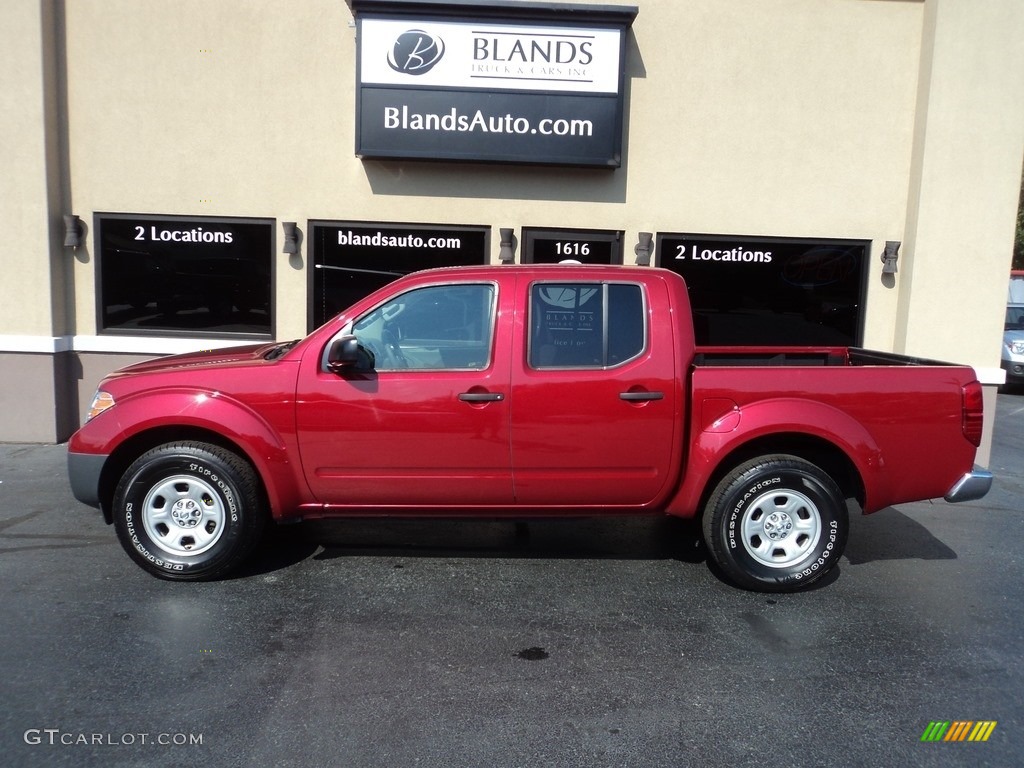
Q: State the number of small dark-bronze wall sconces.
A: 5